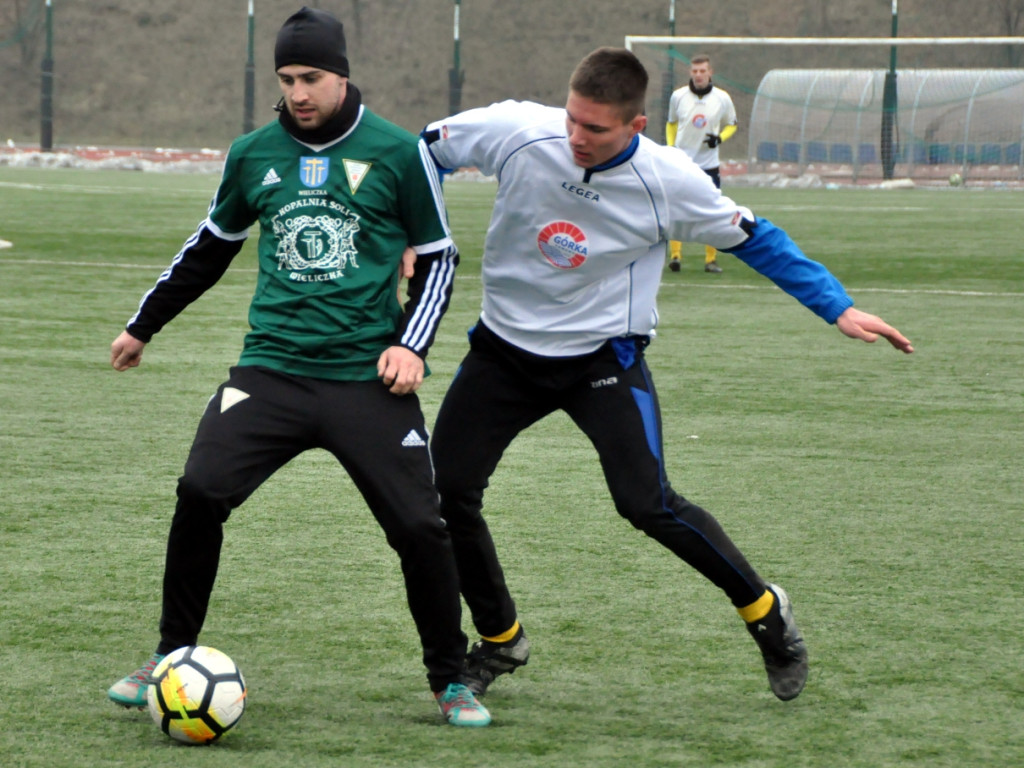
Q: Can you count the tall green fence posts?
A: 5